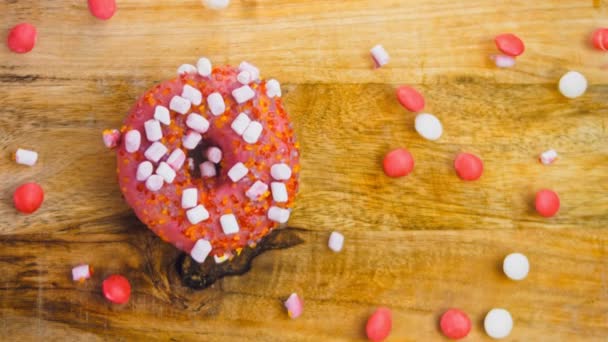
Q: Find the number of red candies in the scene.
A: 12